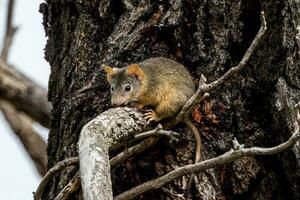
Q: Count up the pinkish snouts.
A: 1